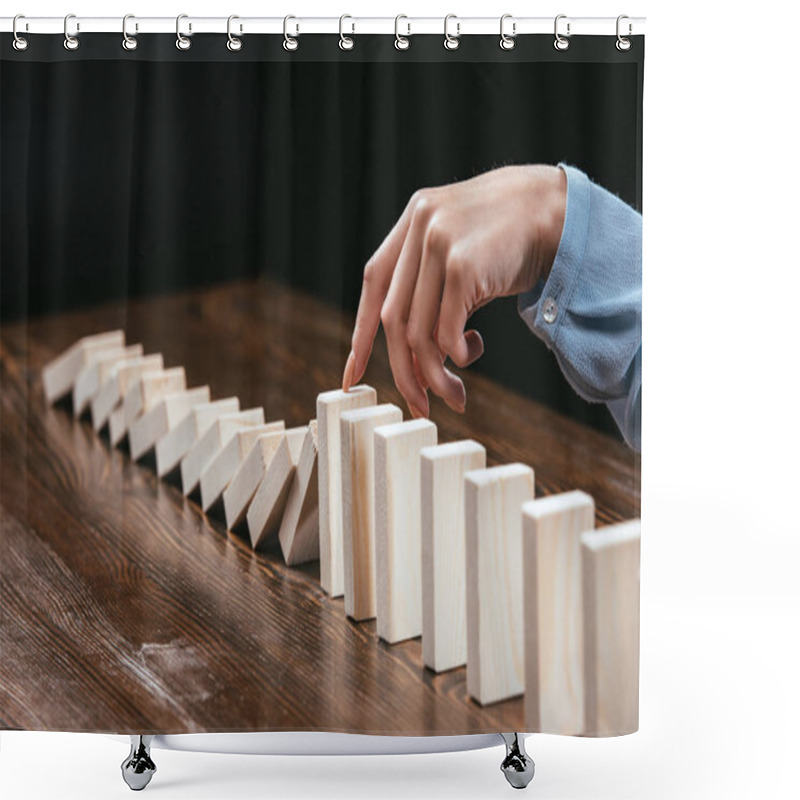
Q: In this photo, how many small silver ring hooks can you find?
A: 12